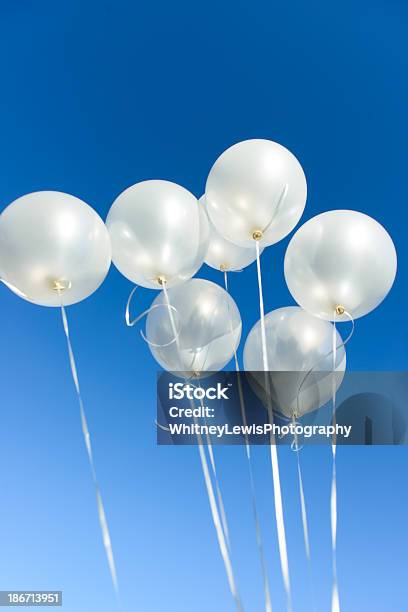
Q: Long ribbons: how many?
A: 7